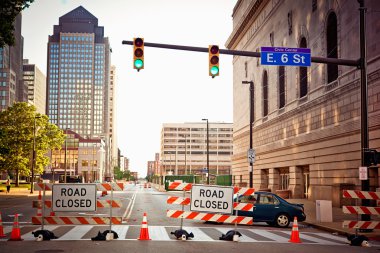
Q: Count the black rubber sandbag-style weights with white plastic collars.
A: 5